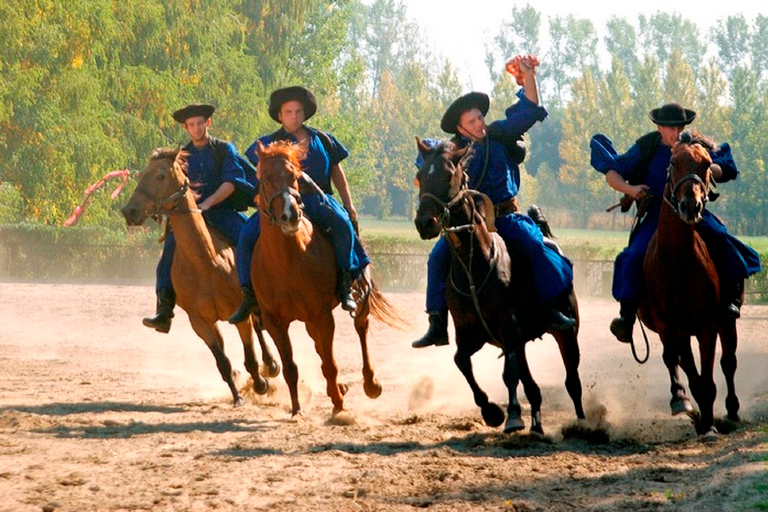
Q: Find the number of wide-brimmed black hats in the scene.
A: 4